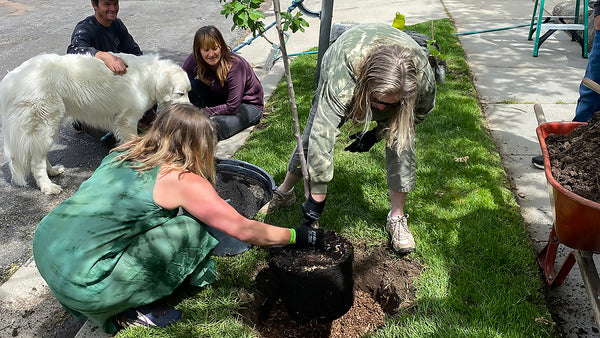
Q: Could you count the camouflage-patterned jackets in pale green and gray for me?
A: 1